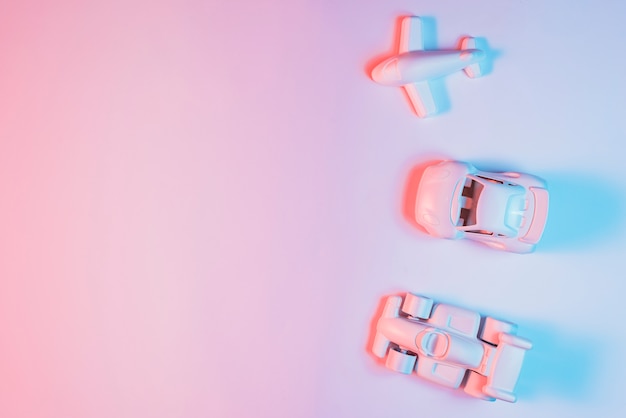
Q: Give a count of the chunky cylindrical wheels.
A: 4